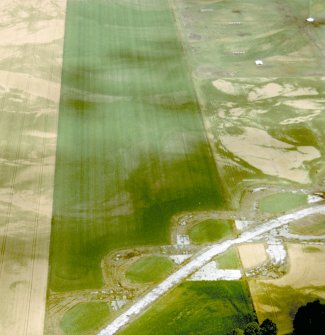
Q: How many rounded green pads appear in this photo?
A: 4